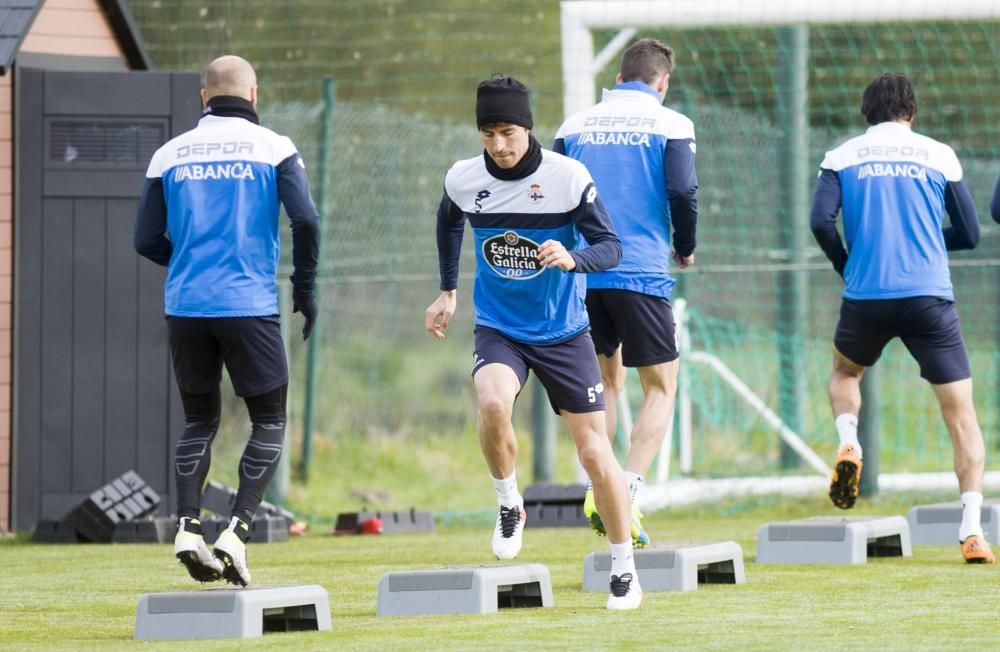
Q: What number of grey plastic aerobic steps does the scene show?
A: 5